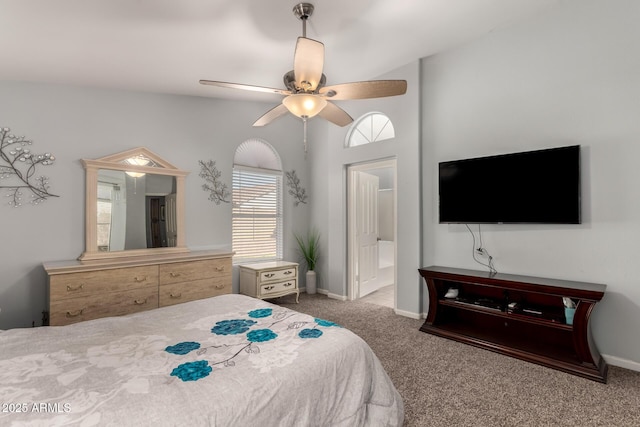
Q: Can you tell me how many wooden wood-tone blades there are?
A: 5